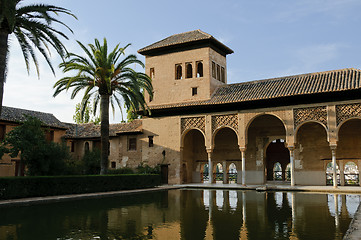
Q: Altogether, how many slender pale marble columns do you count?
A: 4